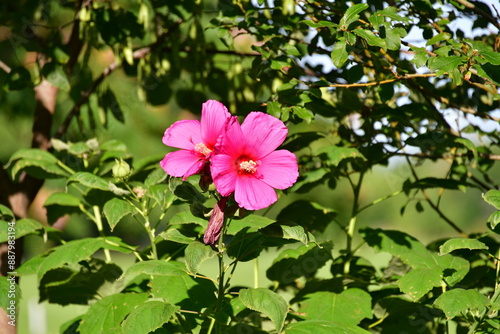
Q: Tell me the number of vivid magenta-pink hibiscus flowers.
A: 2